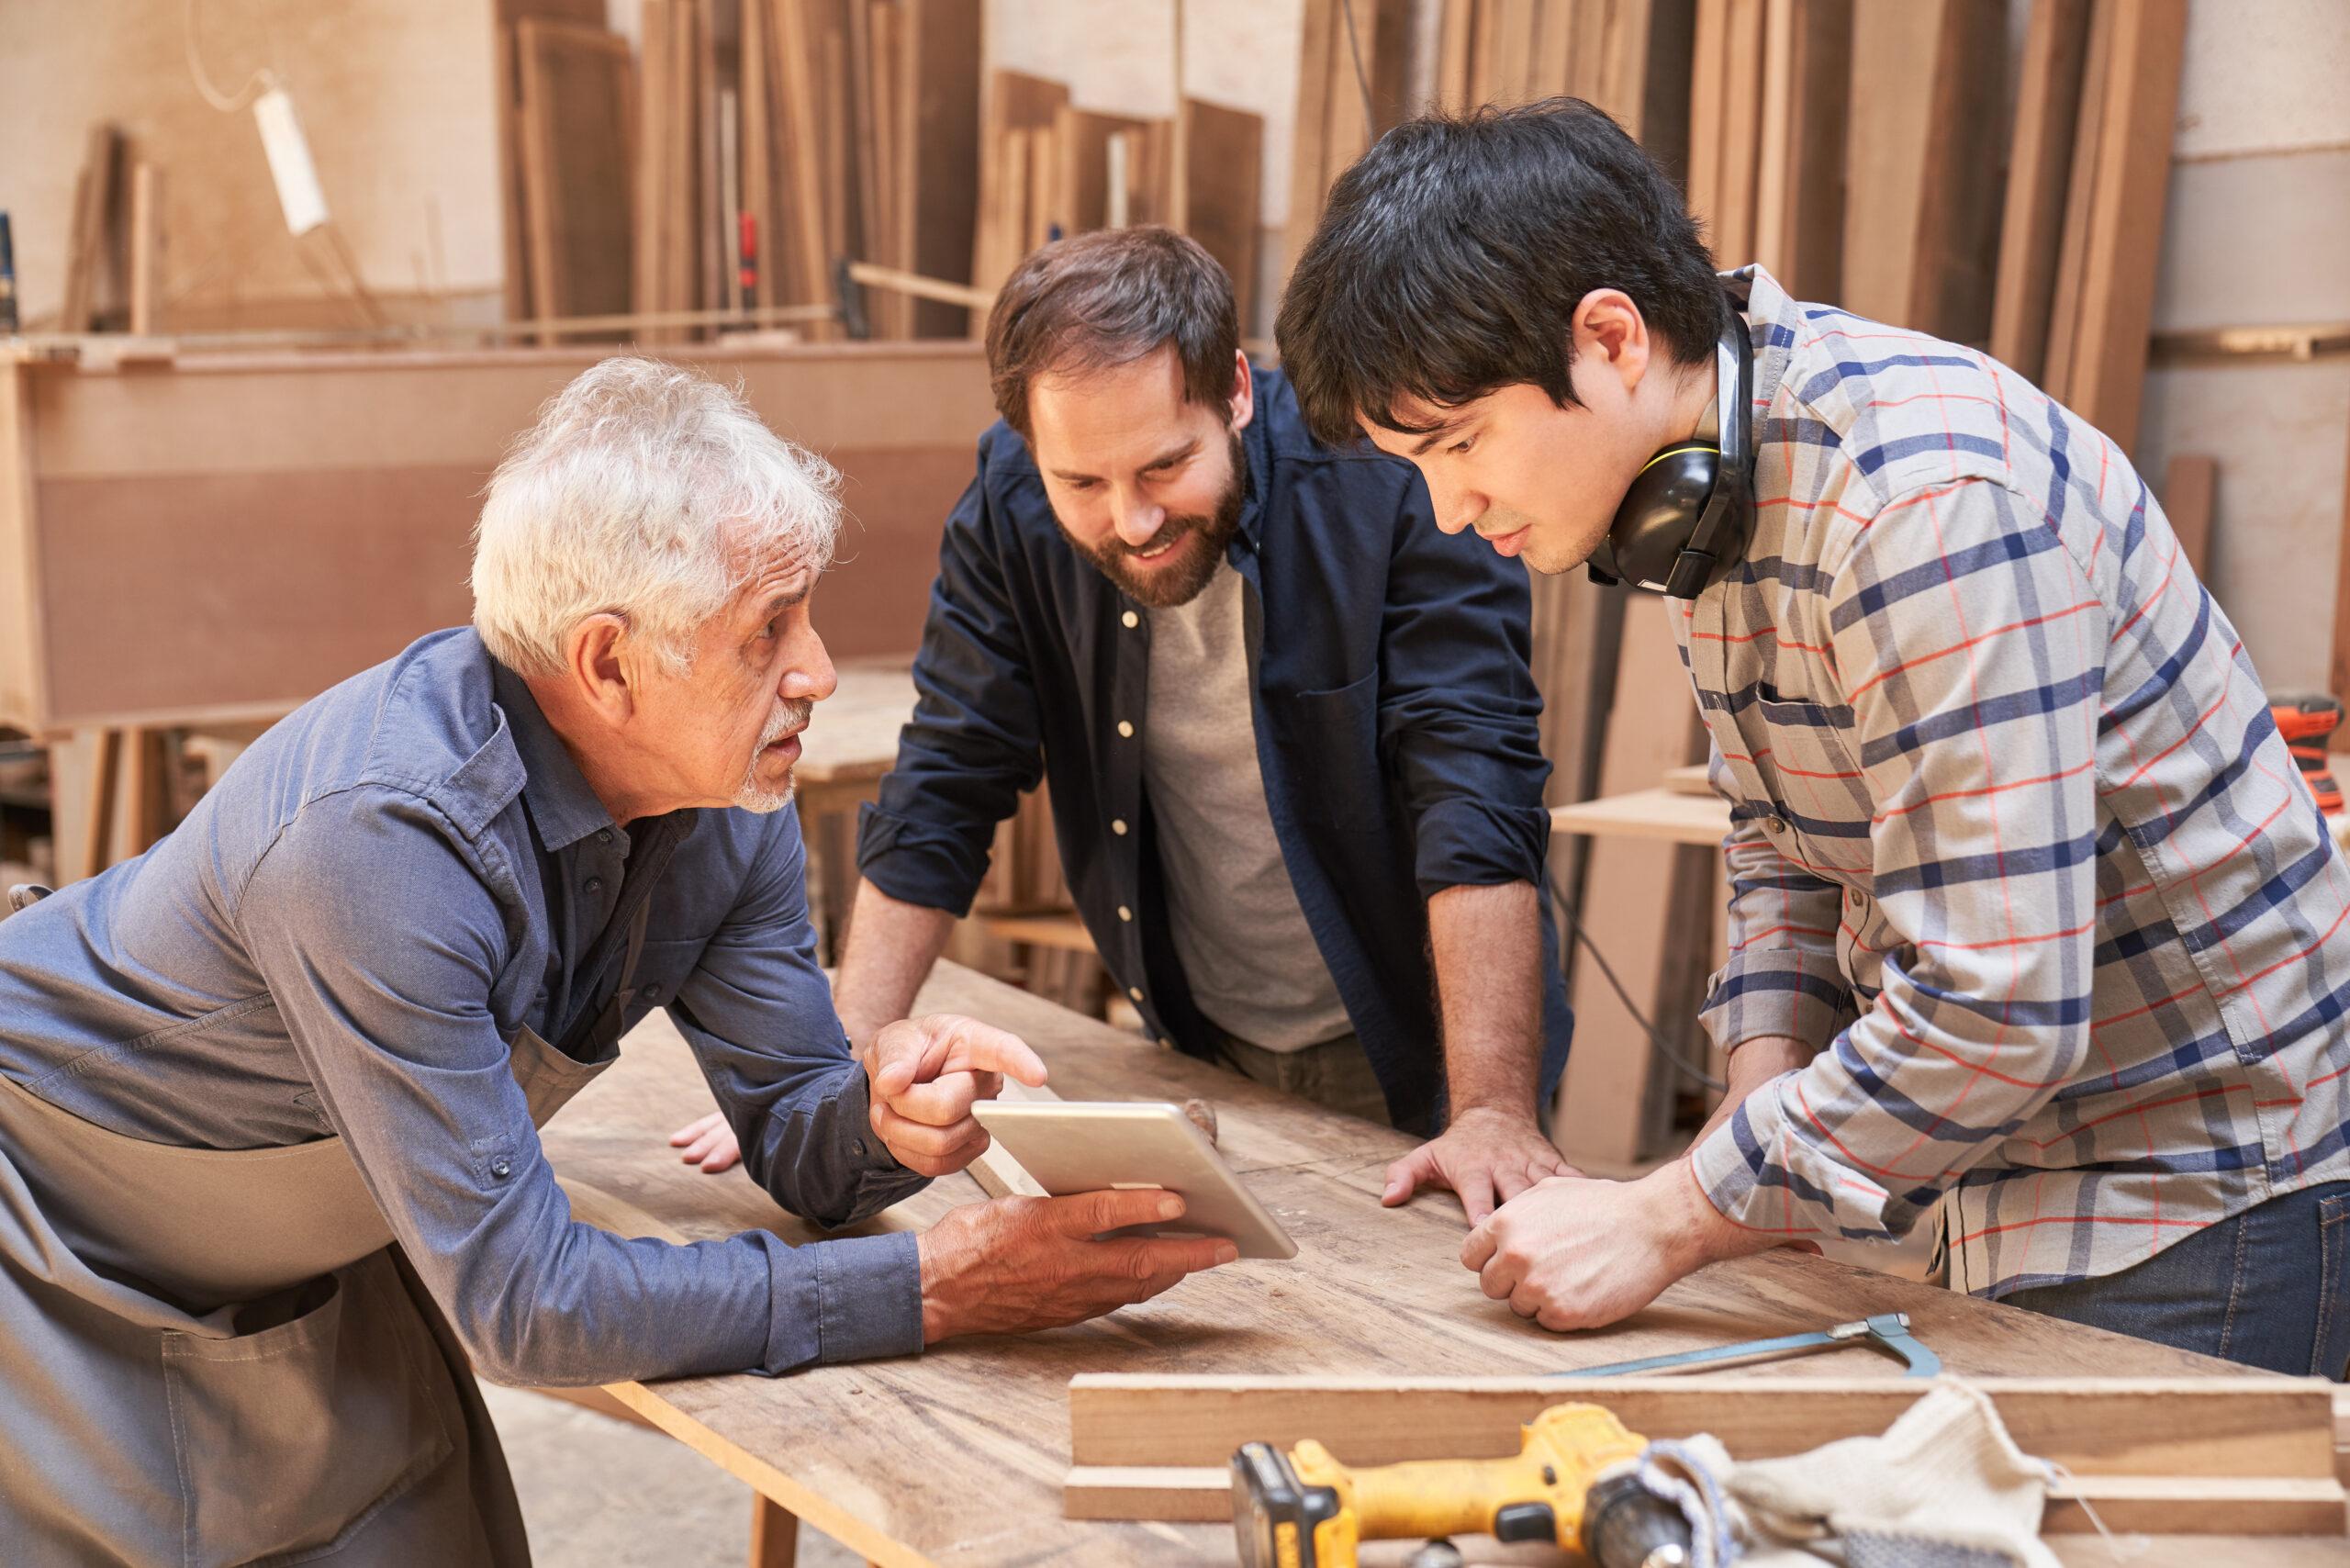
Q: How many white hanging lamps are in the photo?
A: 1